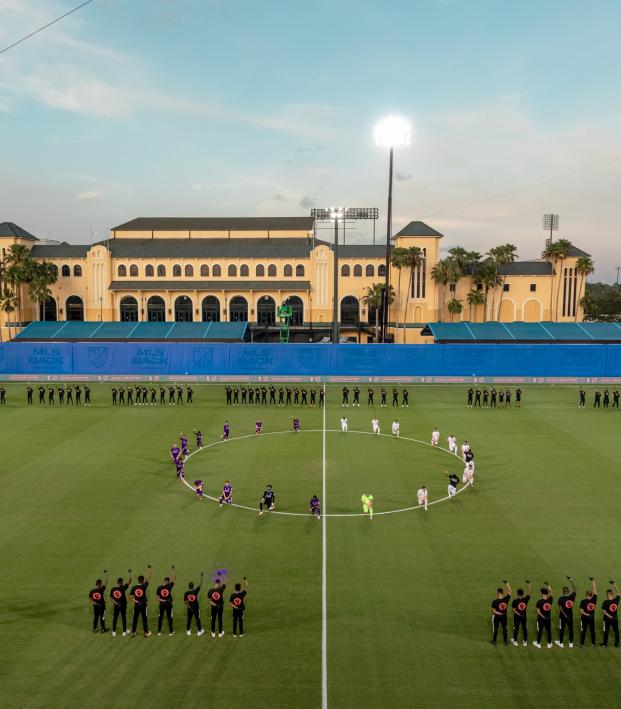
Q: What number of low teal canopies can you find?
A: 2